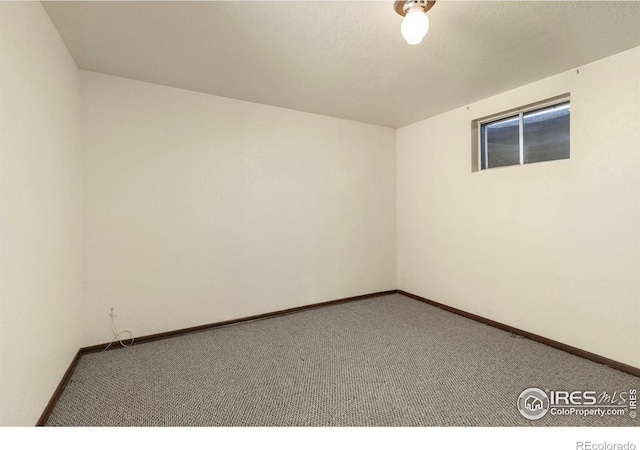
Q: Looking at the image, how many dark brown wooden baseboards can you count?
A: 3